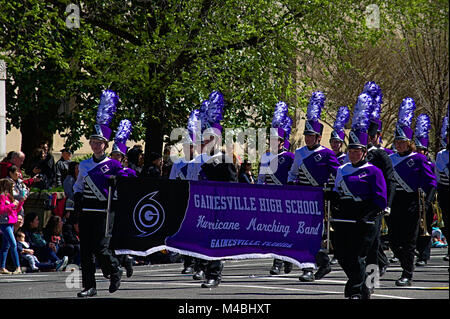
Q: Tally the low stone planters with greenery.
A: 1